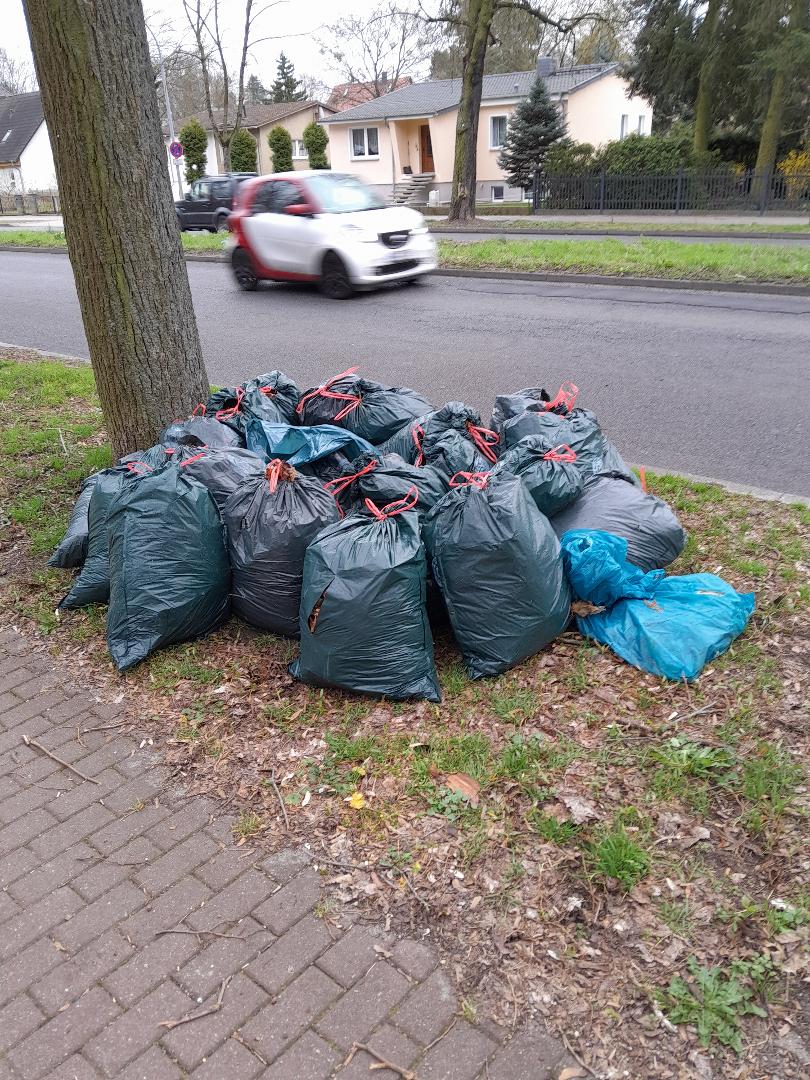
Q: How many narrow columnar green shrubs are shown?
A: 4